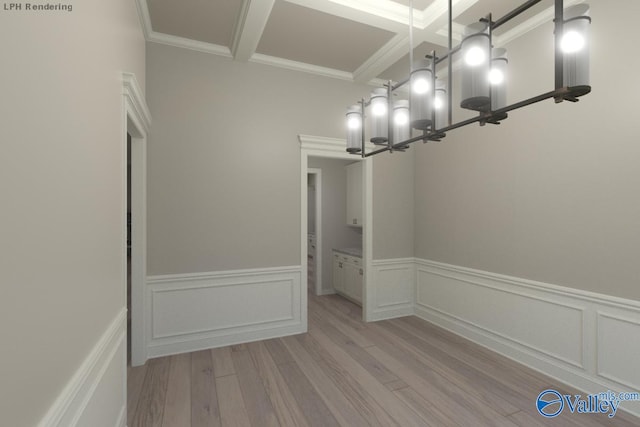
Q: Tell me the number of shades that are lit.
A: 8